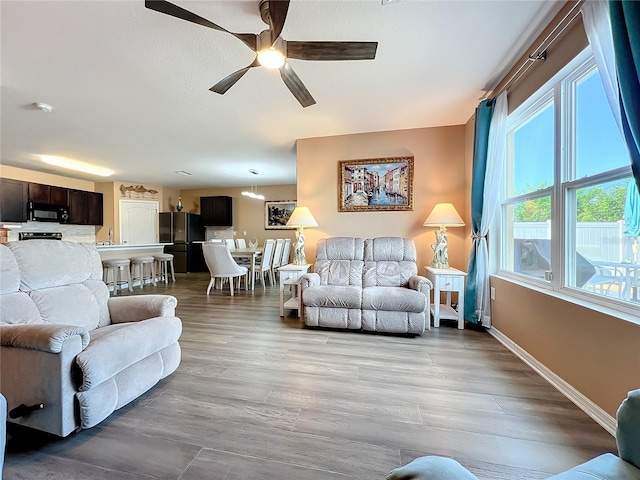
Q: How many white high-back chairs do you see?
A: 7